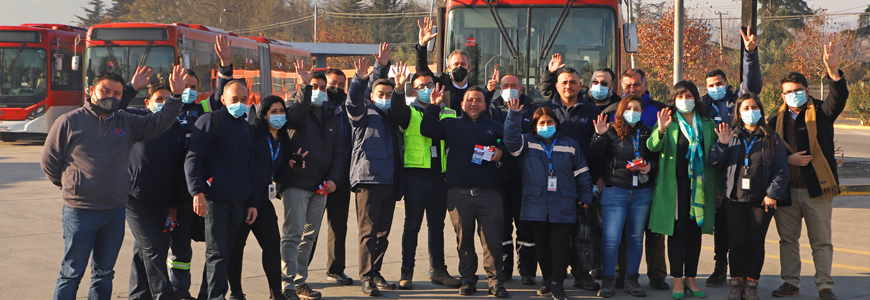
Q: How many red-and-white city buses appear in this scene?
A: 3